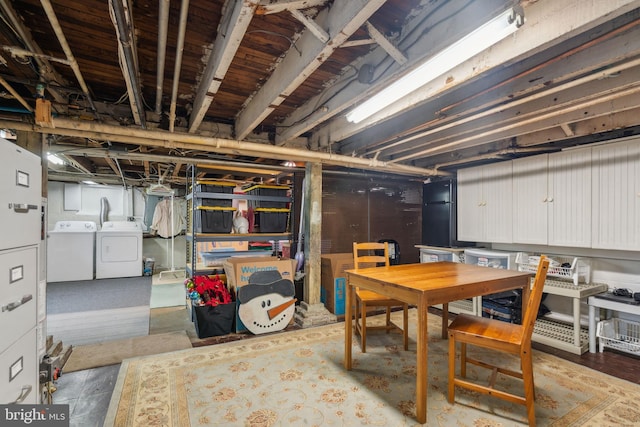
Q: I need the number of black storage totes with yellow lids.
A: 4